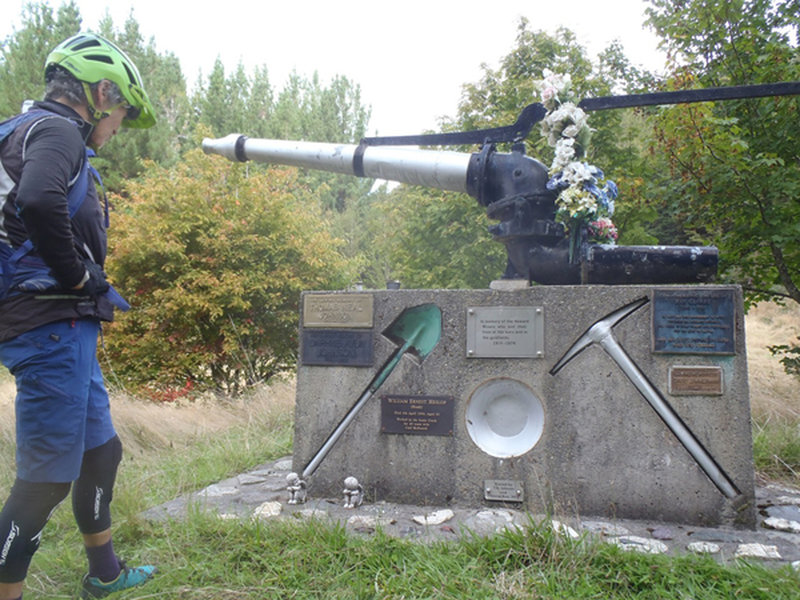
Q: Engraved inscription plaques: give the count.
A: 7